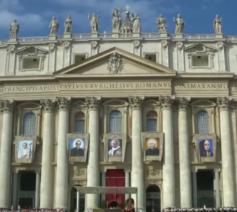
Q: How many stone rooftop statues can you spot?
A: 9